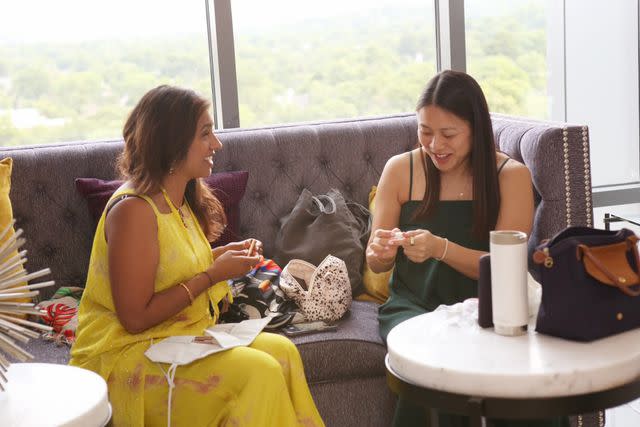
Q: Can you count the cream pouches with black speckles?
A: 1